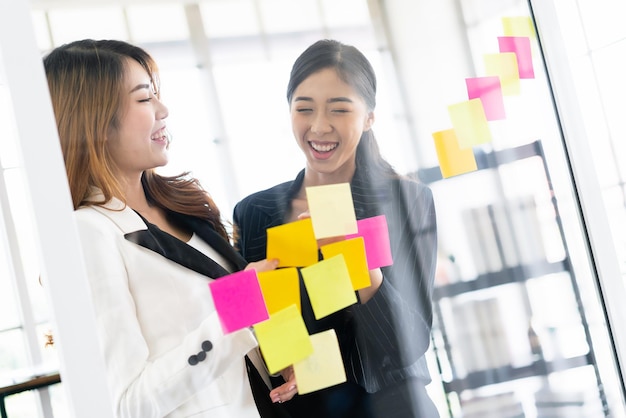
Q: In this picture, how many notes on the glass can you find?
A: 15